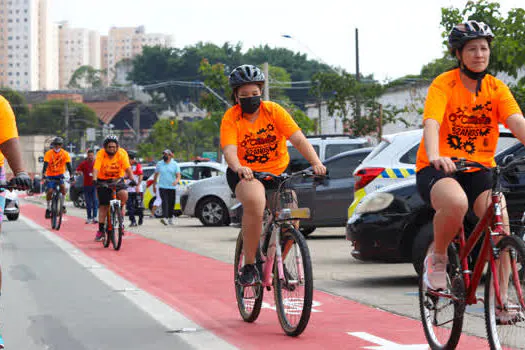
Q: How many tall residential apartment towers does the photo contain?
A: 3